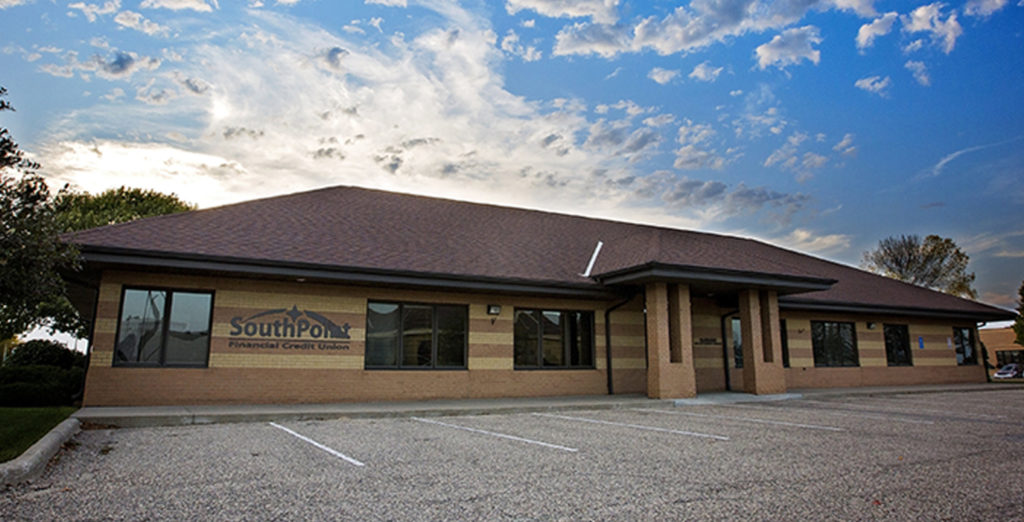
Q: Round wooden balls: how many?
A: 0